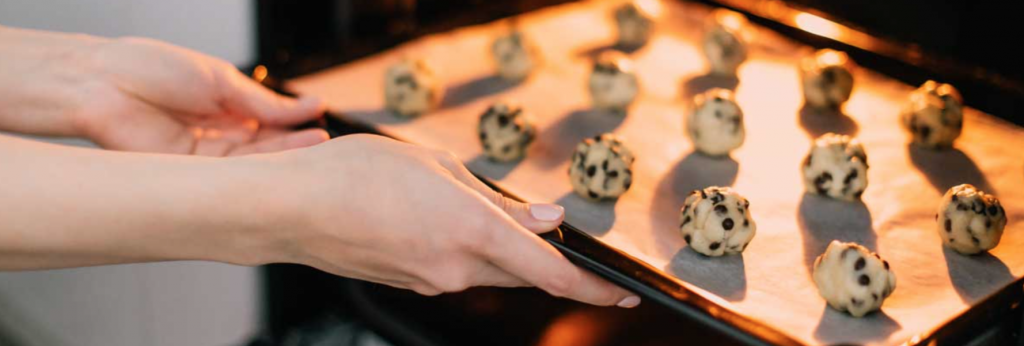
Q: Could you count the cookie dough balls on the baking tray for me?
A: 14